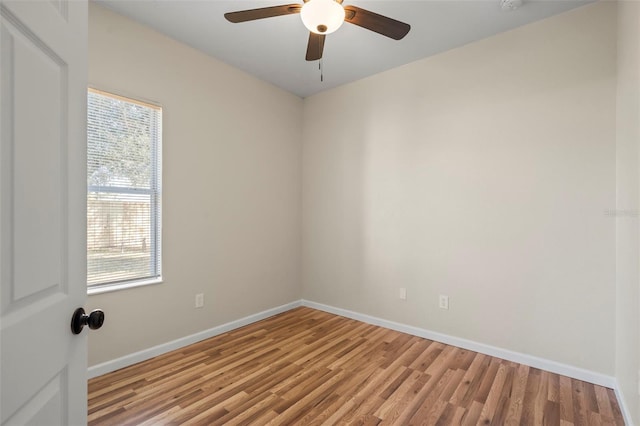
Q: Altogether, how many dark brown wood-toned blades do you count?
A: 3